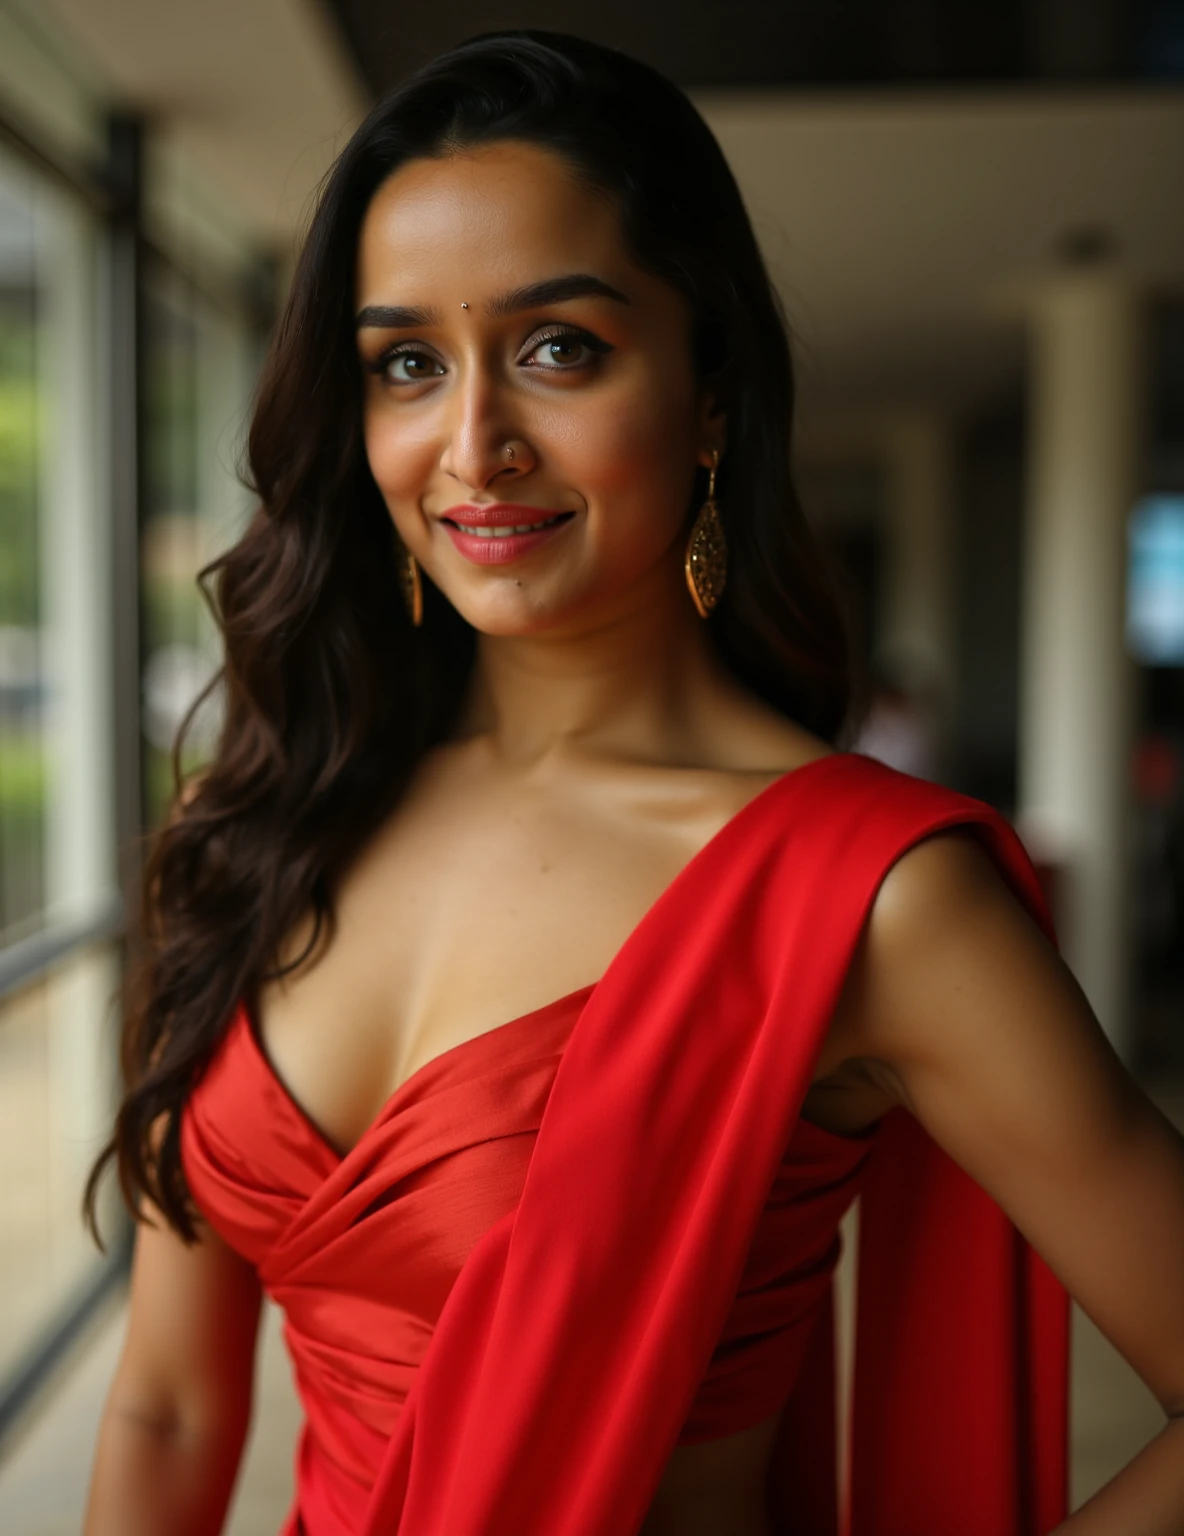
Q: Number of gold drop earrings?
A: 2